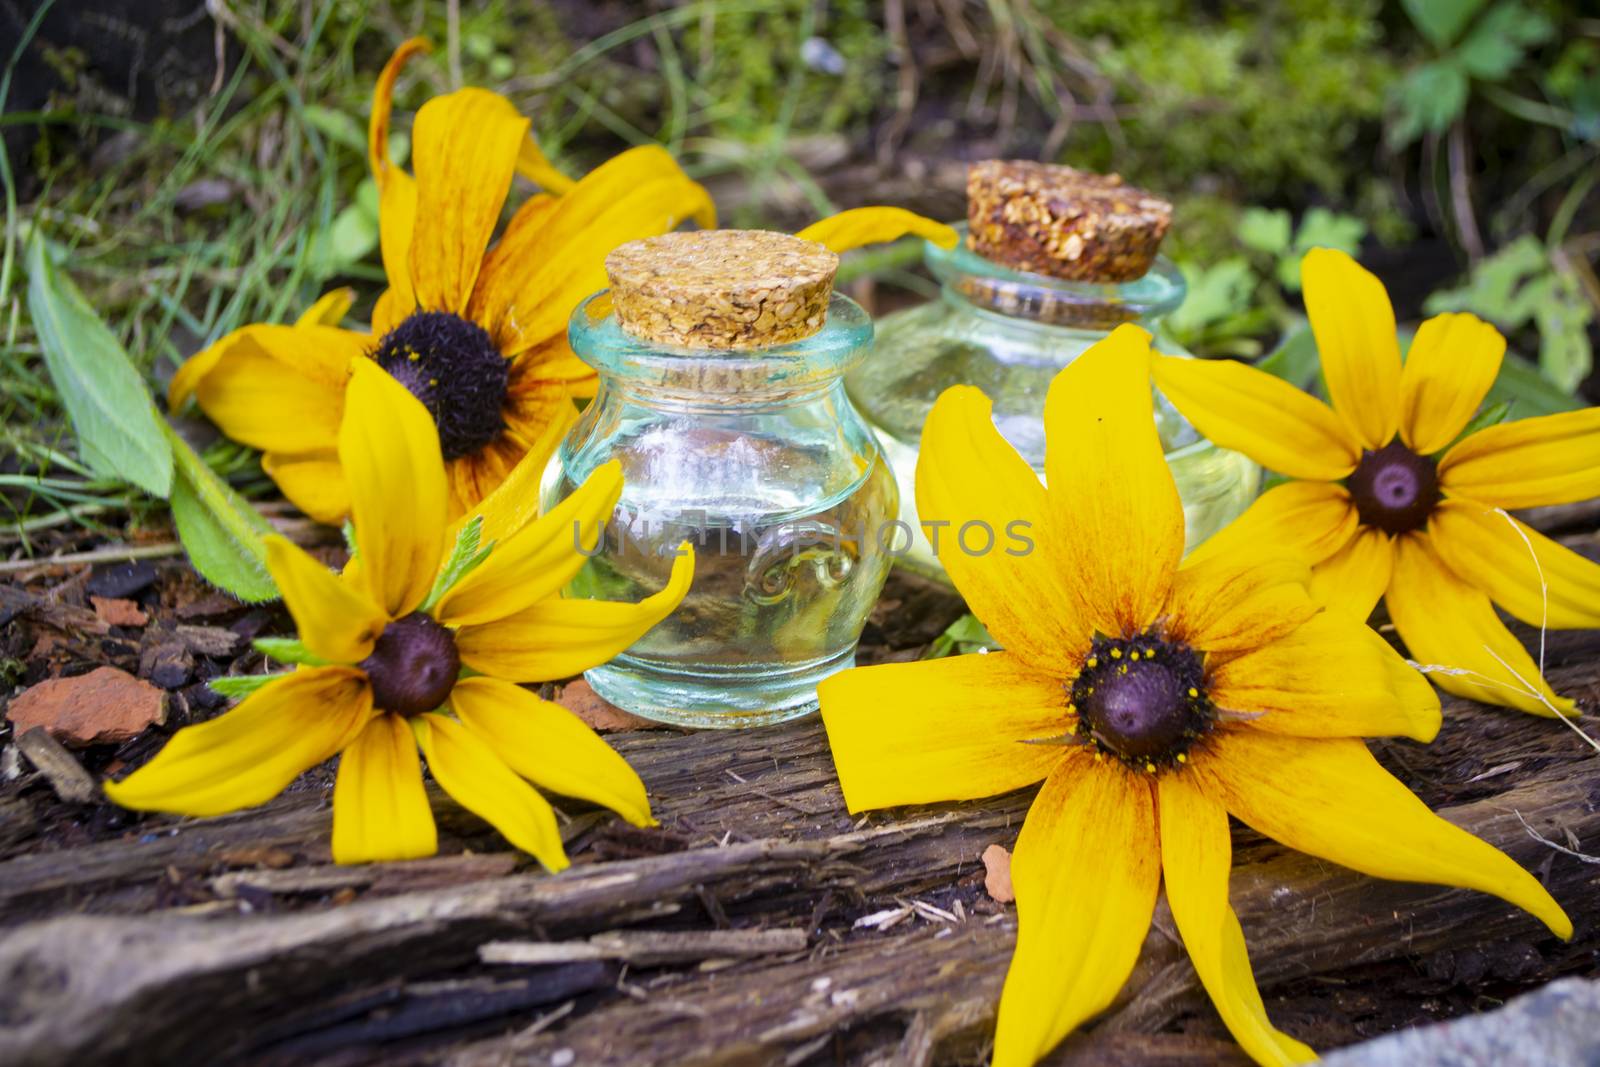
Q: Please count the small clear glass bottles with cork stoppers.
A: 2